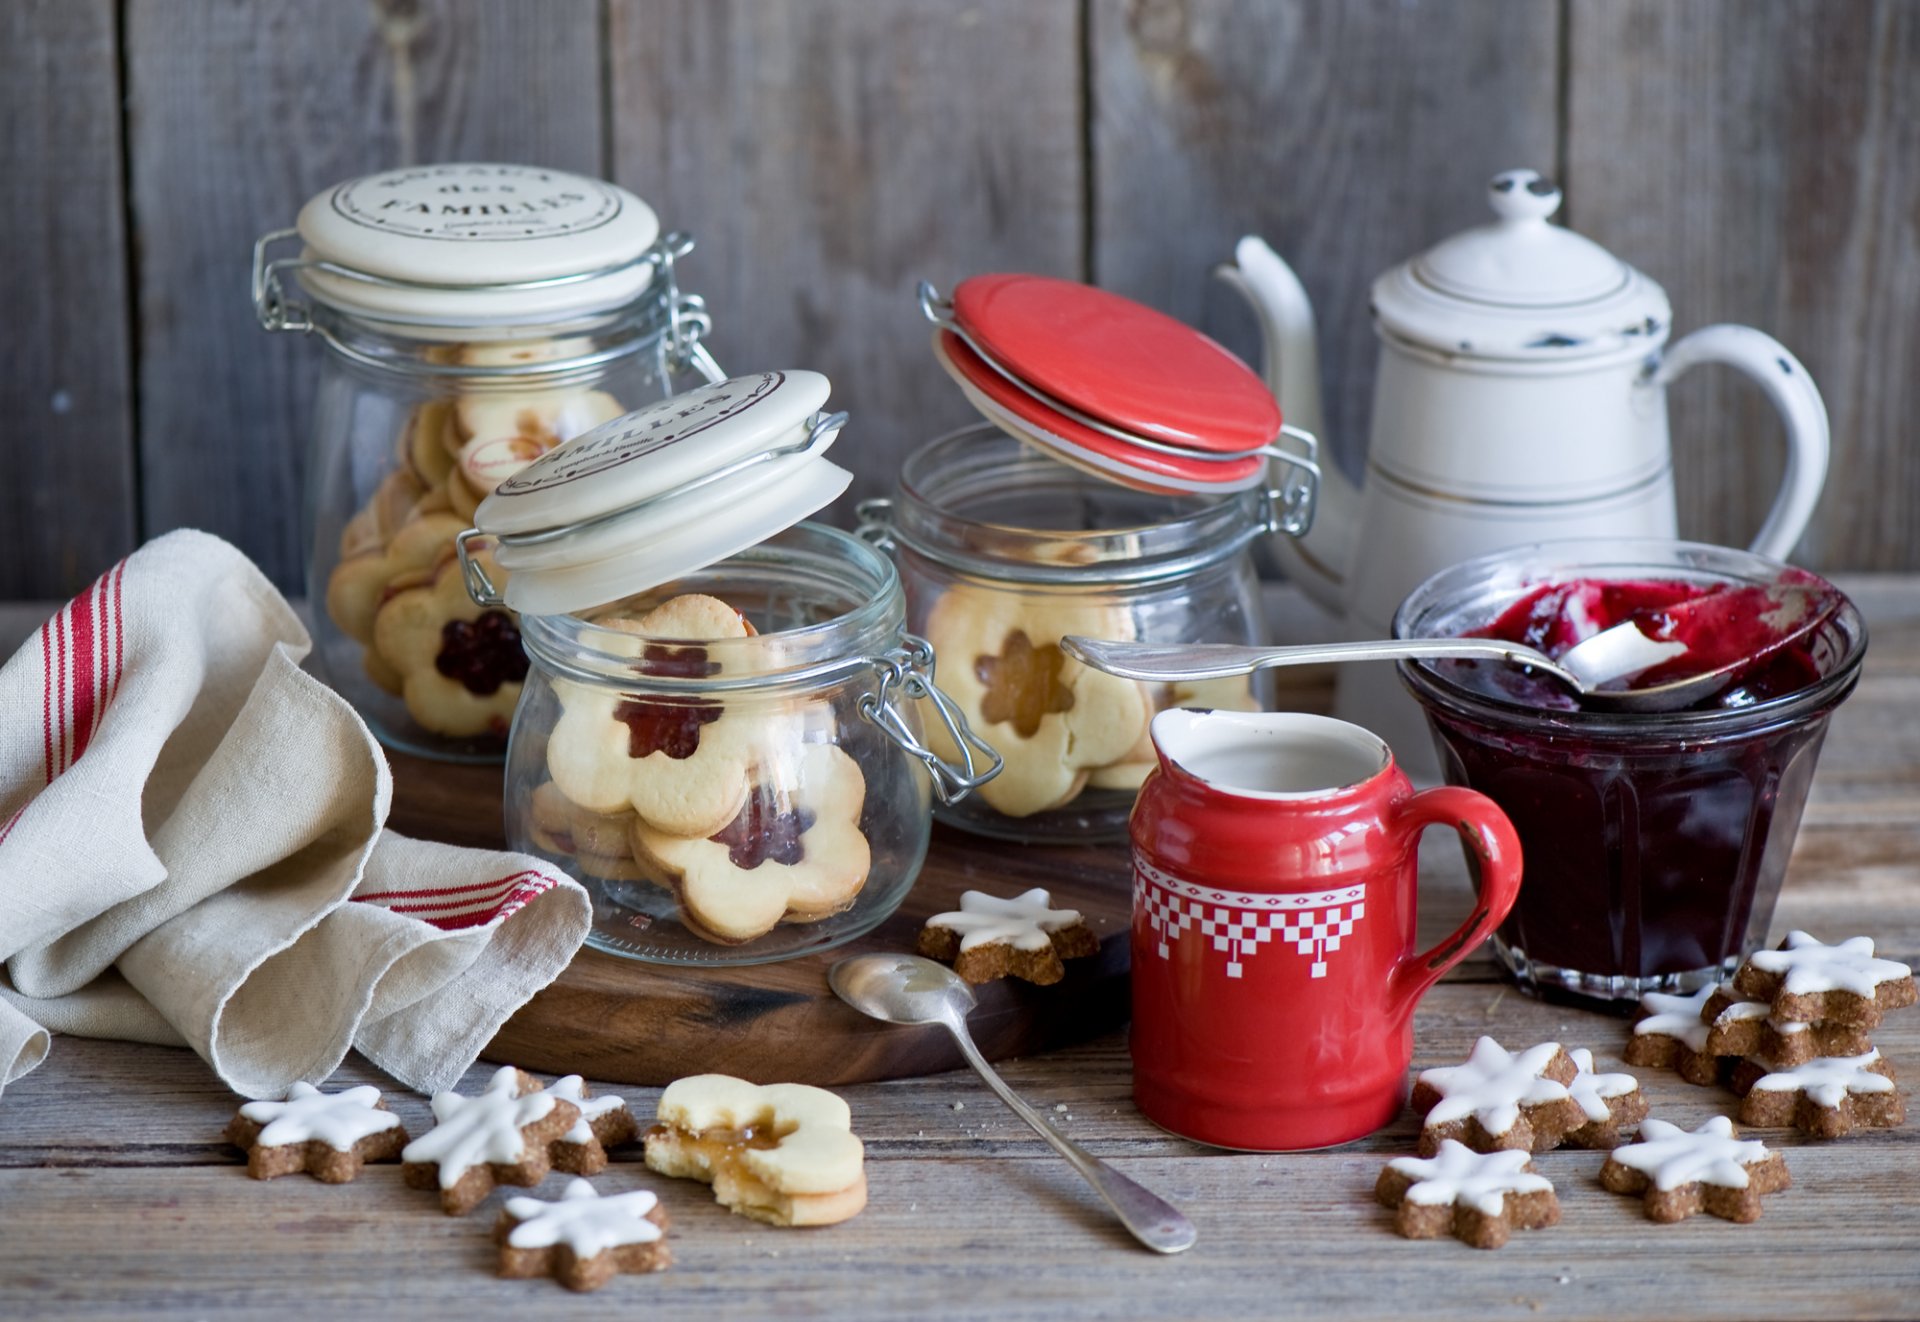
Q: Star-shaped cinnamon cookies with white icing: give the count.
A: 13